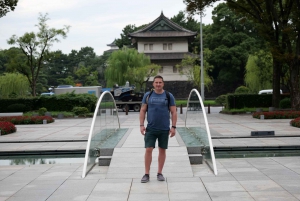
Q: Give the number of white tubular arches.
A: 2